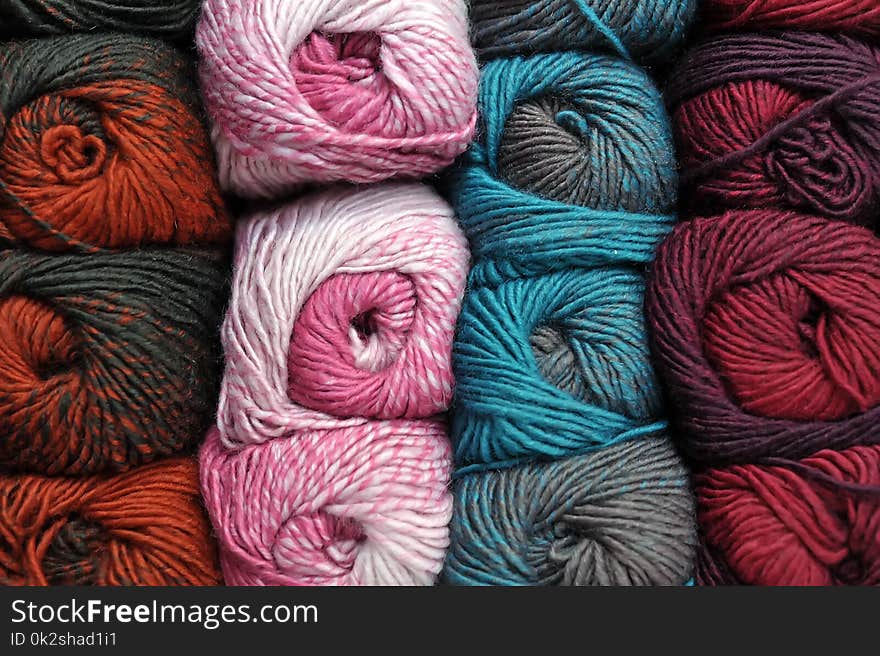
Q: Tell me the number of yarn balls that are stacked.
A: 15